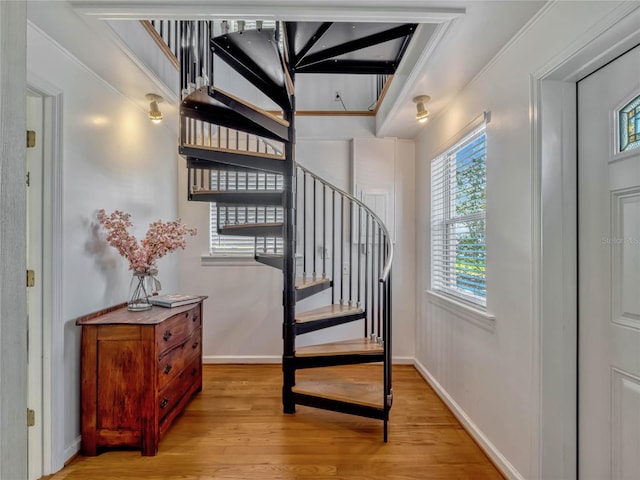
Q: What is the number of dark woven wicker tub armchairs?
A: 0